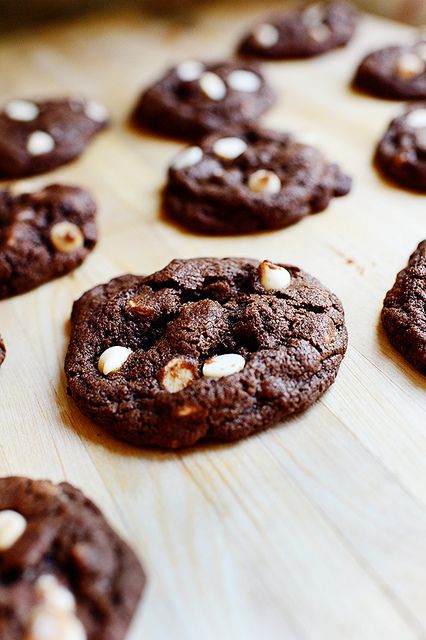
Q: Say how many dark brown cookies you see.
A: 11